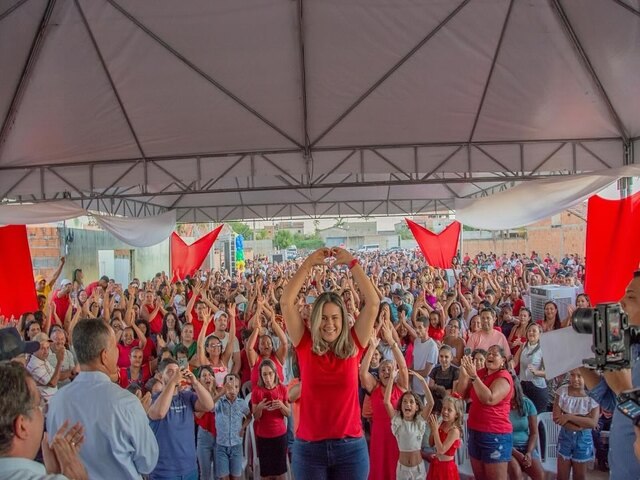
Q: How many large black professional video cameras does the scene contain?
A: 1